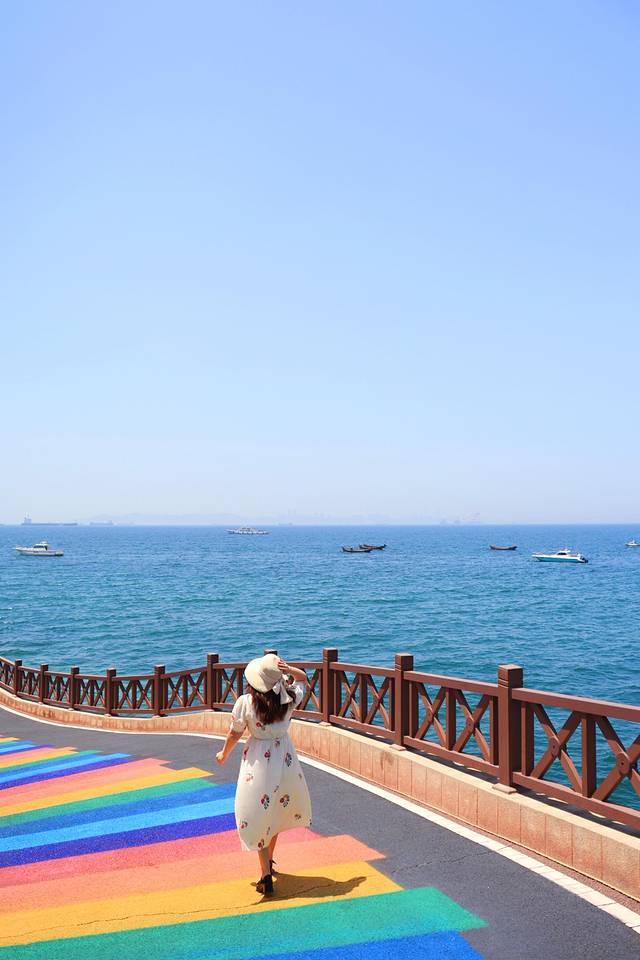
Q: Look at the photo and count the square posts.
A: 10